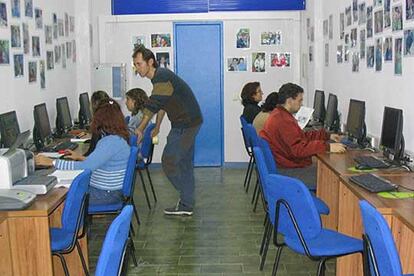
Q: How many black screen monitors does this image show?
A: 8